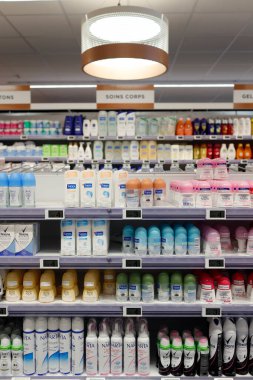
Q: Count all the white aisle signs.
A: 3